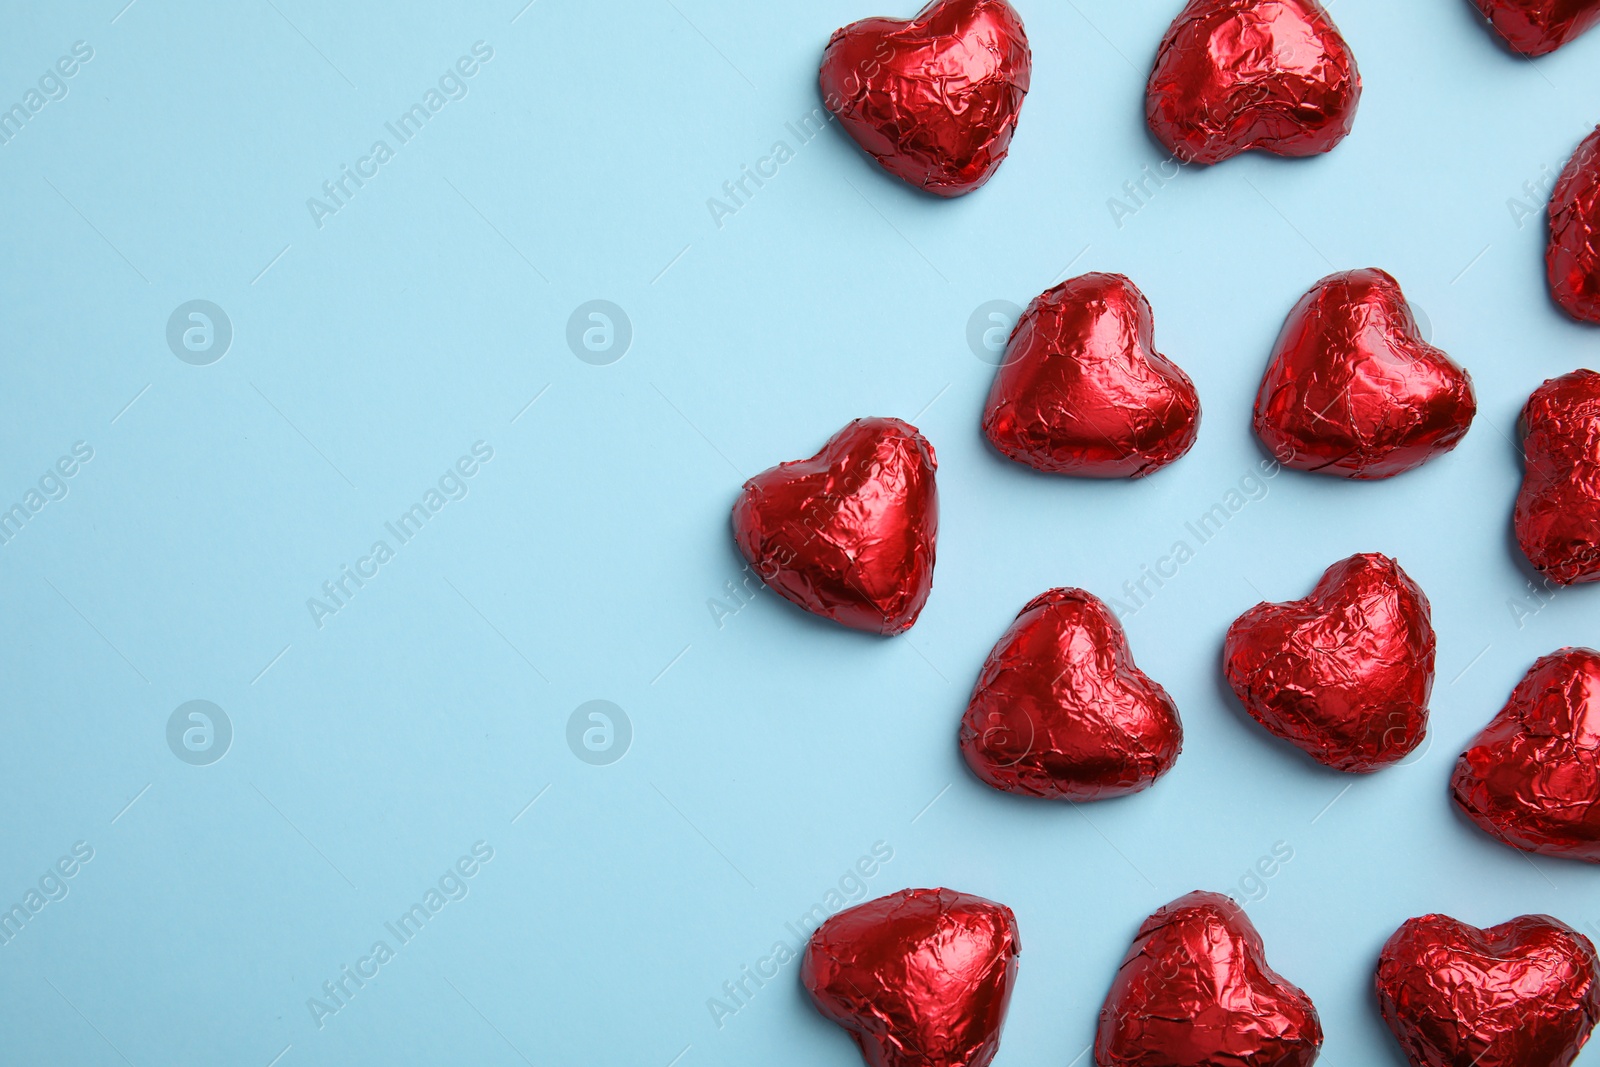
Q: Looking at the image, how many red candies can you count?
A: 14